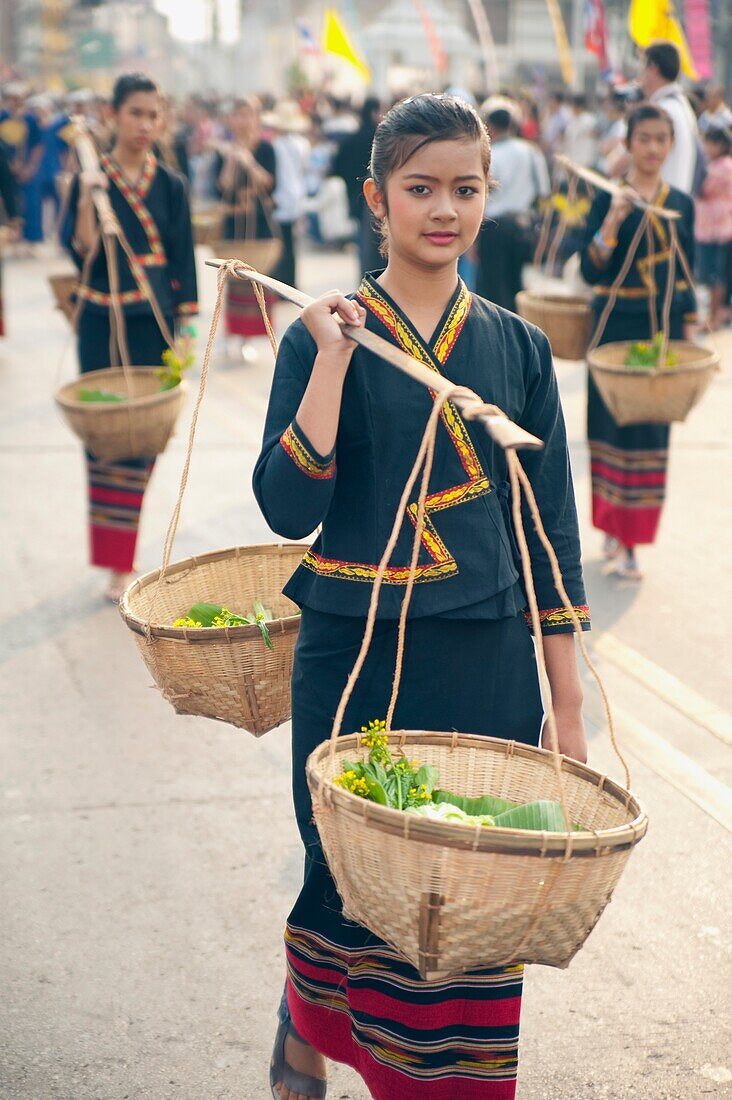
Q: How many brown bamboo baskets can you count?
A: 8